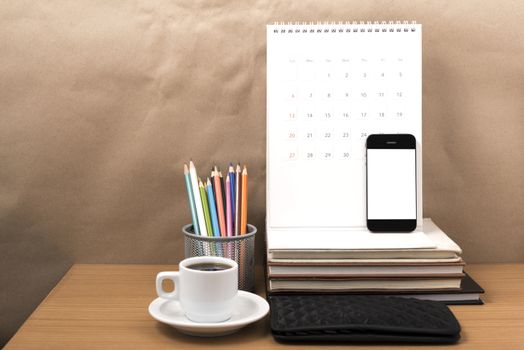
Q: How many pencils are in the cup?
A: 12